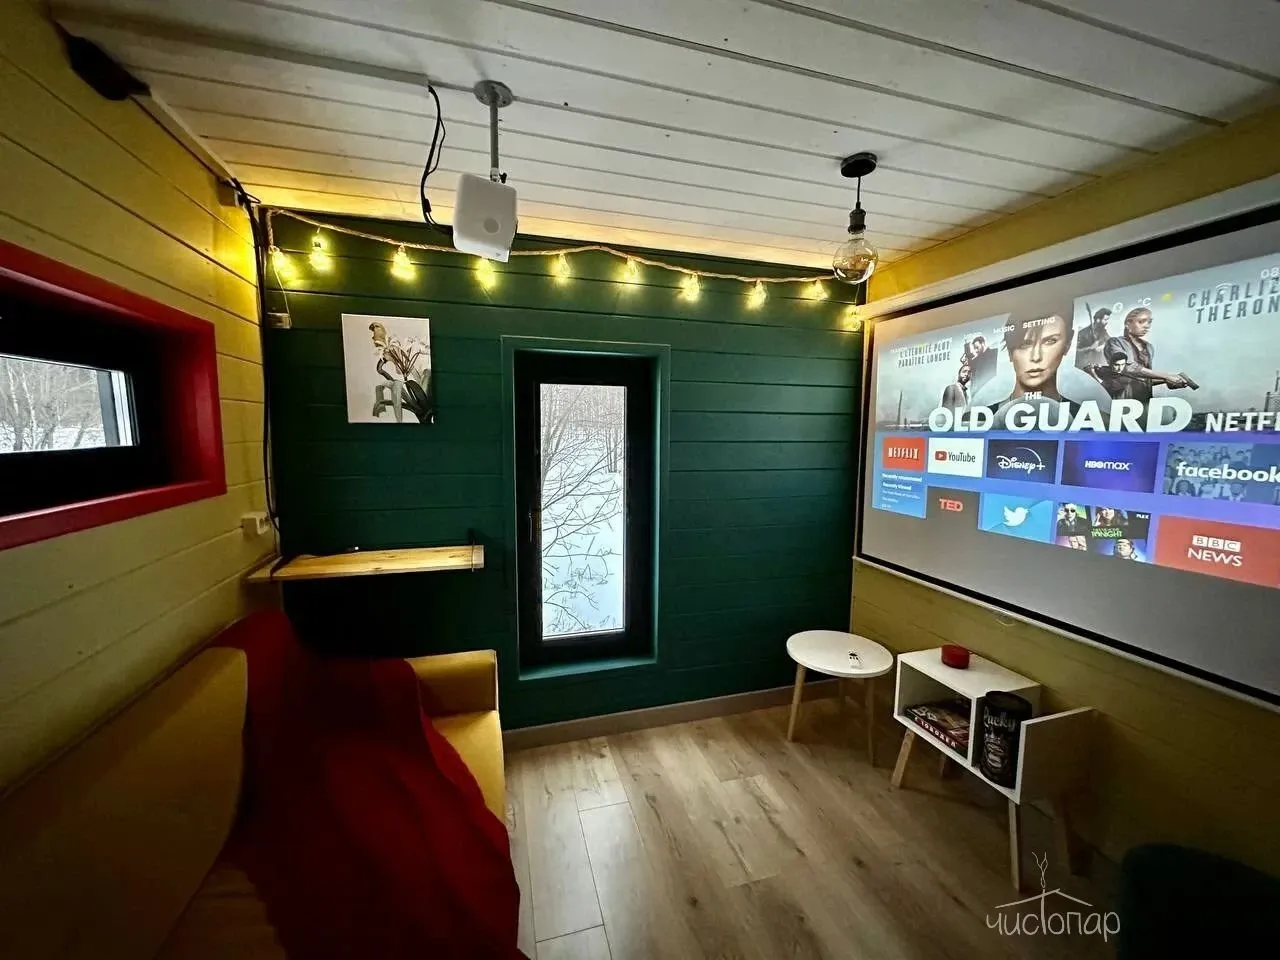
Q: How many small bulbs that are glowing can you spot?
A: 10